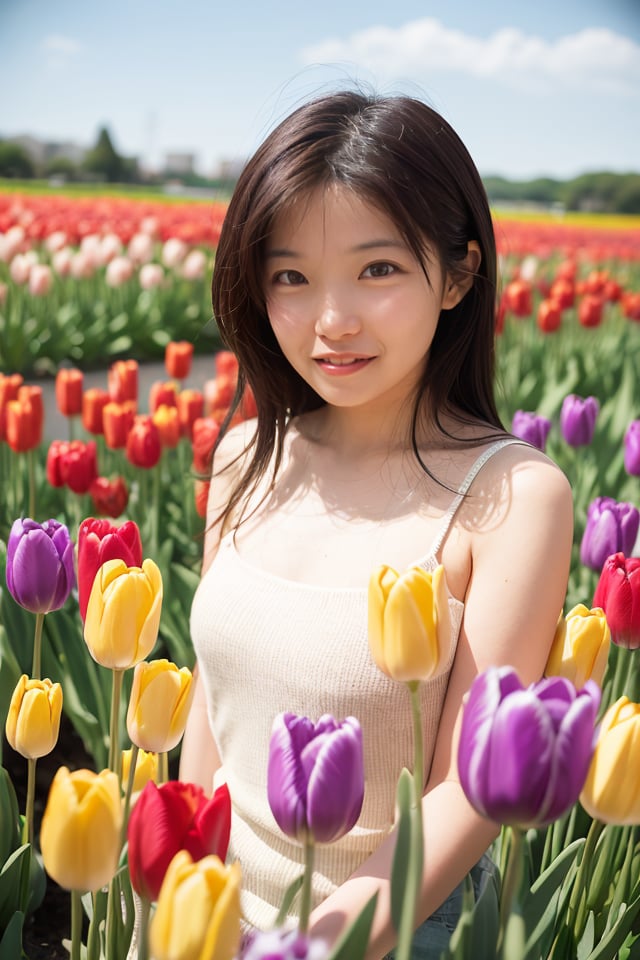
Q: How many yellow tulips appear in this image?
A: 9